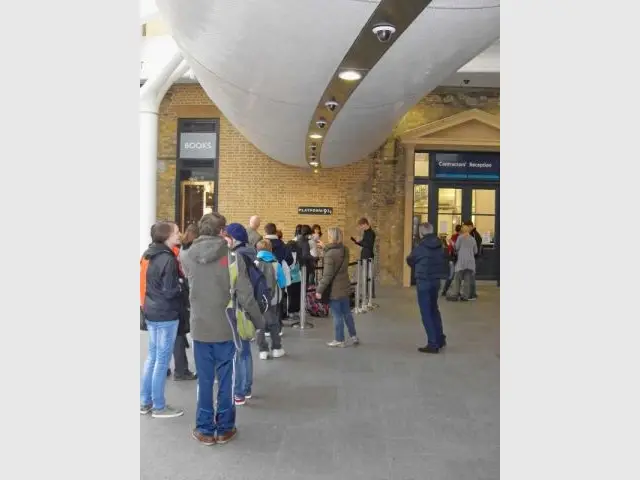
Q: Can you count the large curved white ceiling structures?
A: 1